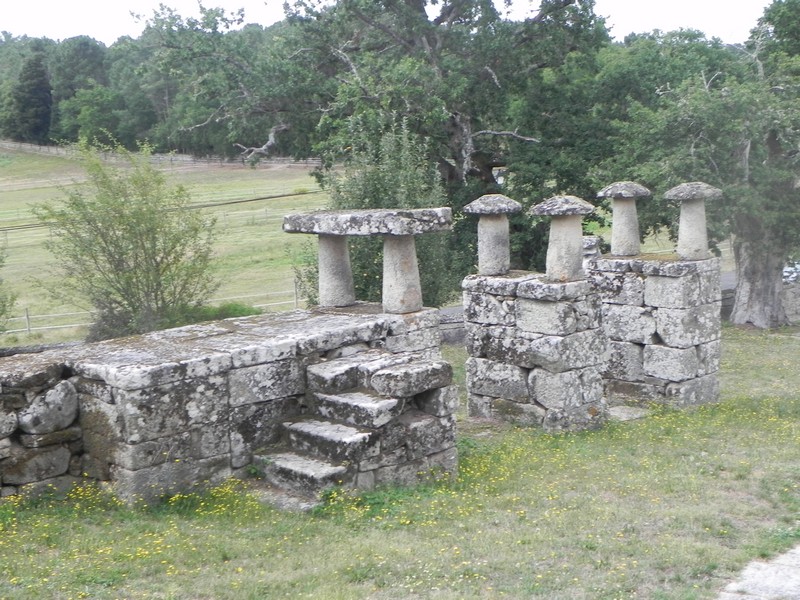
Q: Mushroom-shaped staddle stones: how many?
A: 4